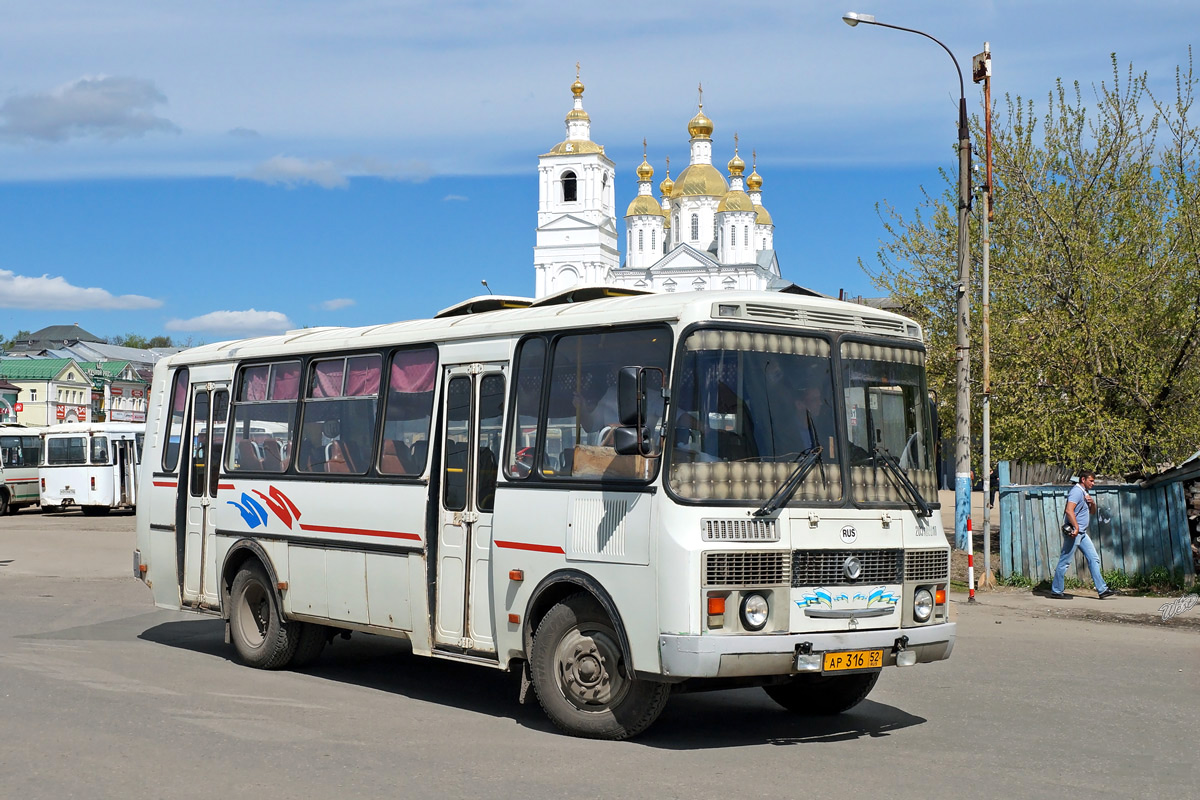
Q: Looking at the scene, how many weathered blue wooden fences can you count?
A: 1